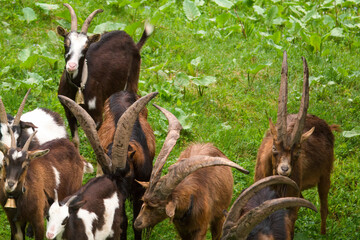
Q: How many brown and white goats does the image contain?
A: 4